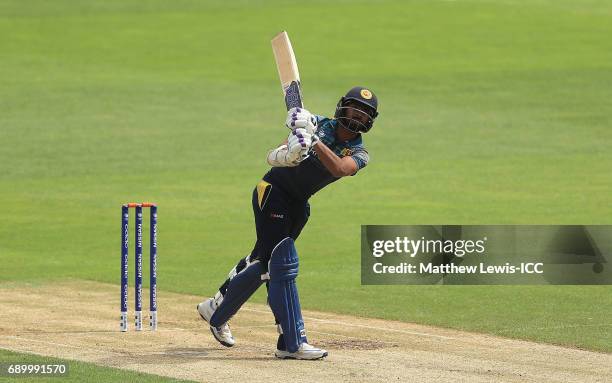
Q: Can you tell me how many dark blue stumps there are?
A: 3